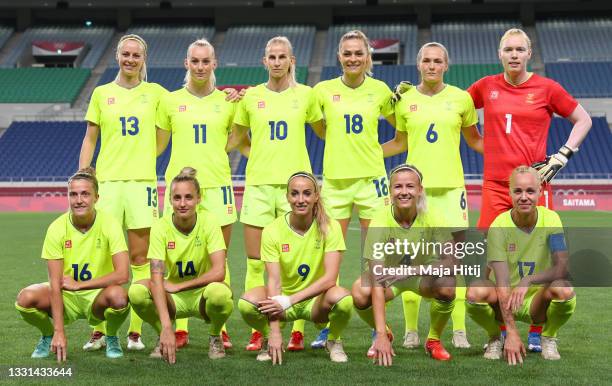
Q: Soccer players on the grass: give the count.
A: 11